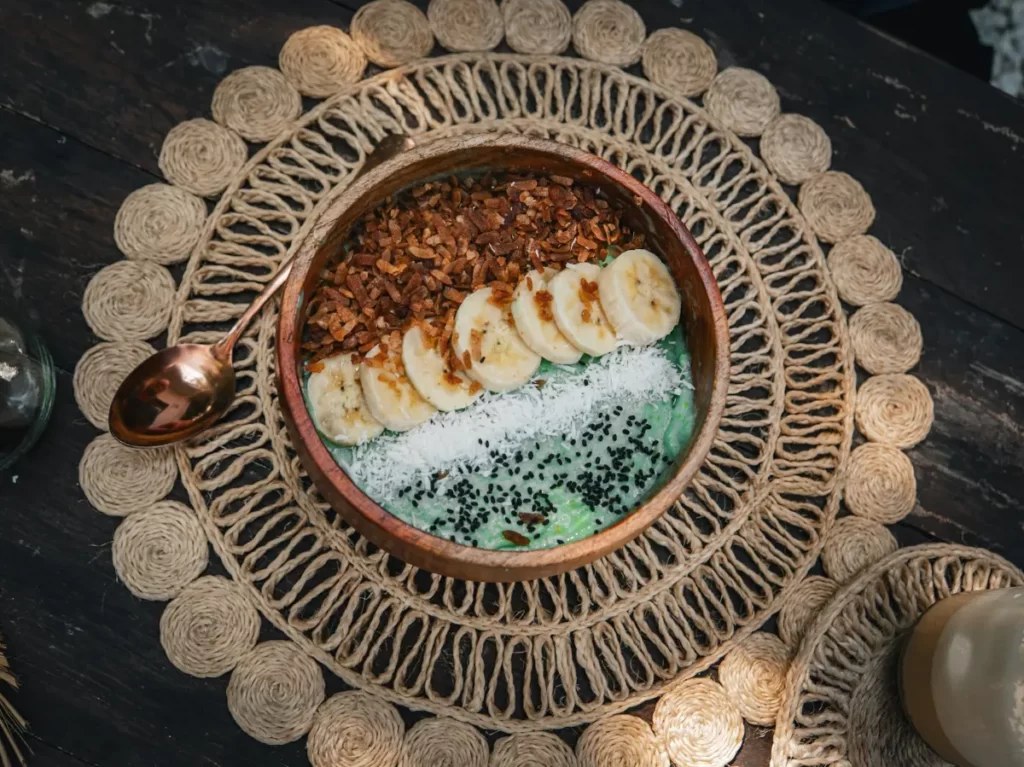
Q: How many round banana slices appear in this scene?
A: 7